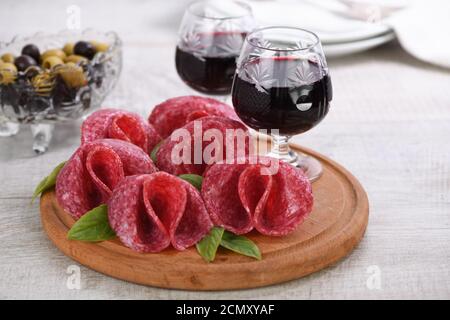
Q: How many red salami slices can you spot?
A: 6